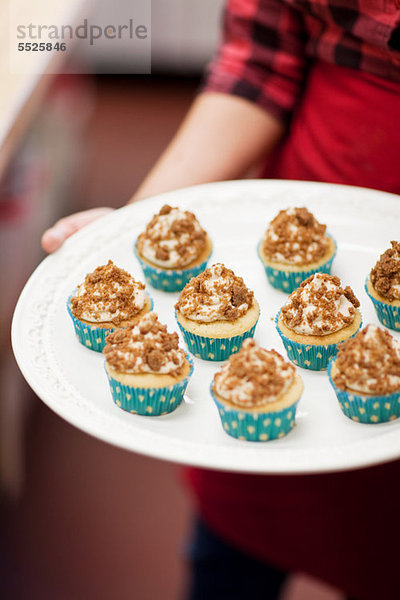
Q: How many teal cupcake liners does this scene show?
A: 9